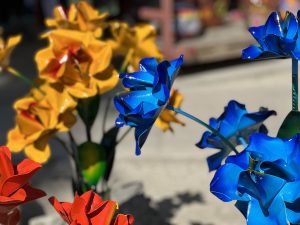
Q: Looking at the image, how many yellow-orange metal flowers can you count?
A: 6